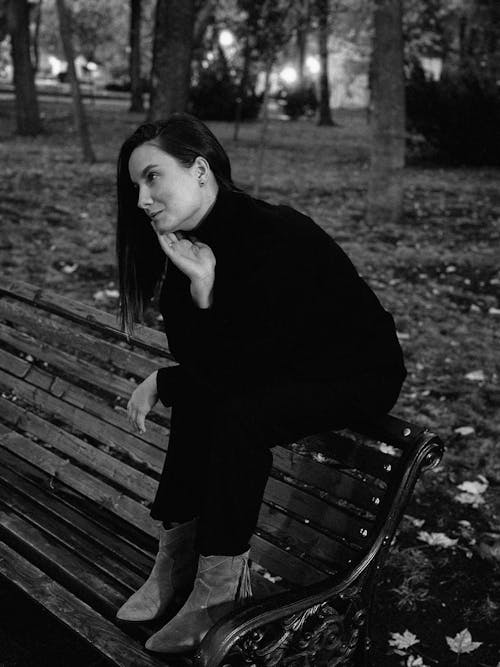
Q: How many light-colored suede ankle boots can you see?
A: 2